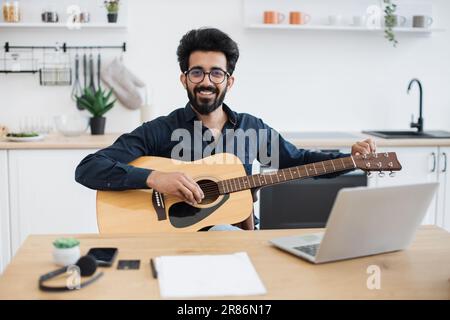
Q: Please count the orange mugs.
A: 2